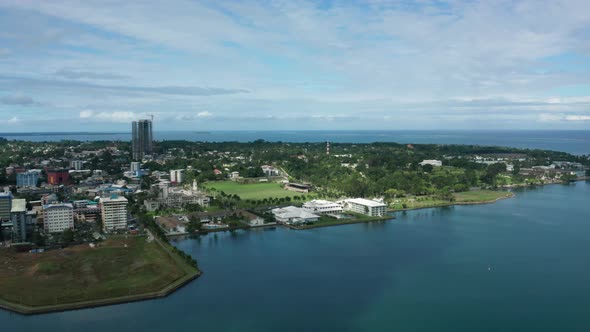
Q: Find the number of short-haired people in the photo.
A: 0